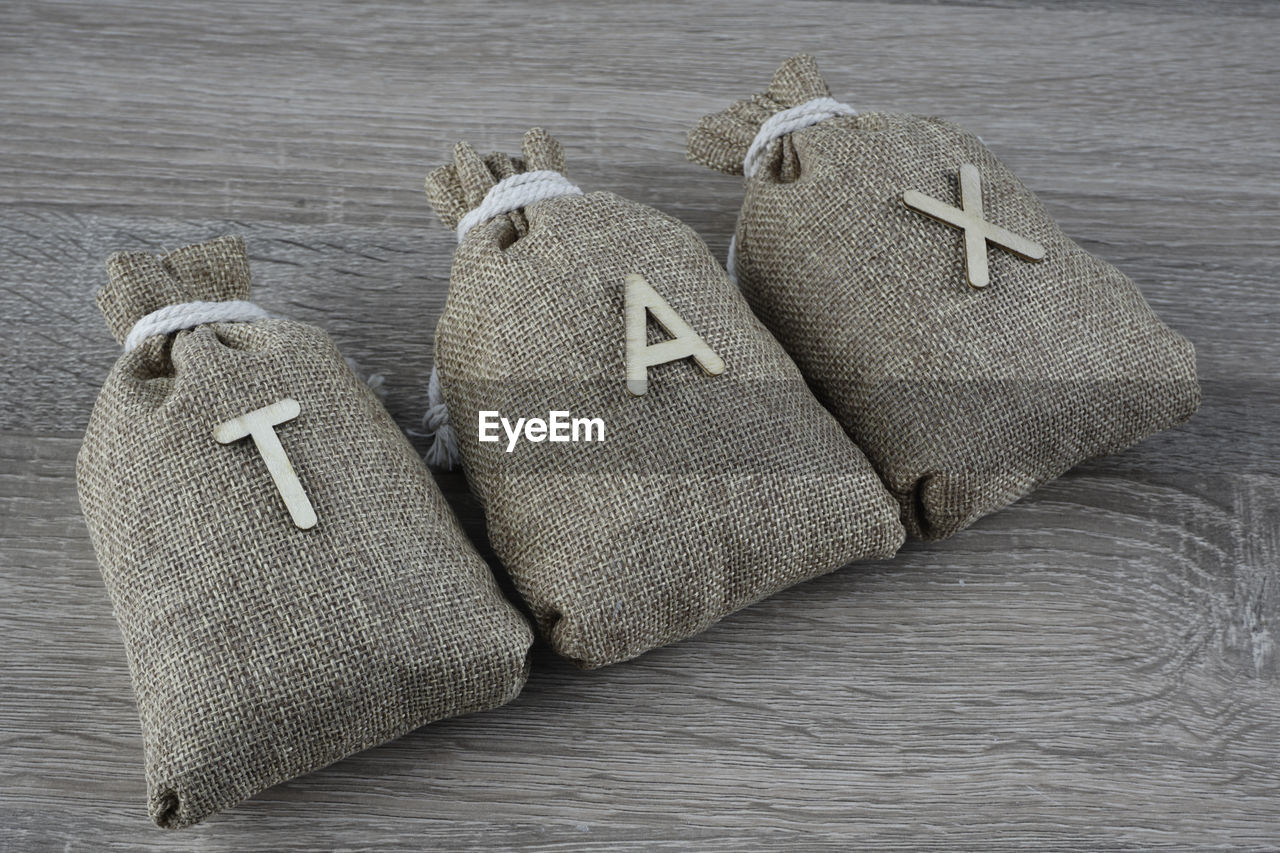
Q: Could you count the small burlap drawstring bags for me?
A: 3